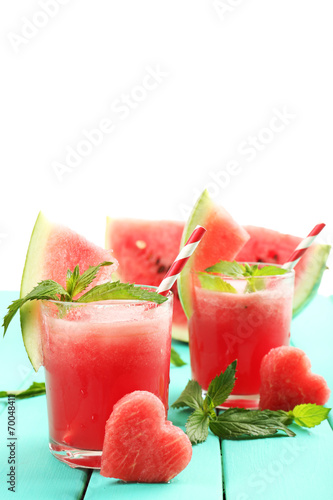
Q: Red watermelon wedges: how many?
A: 4